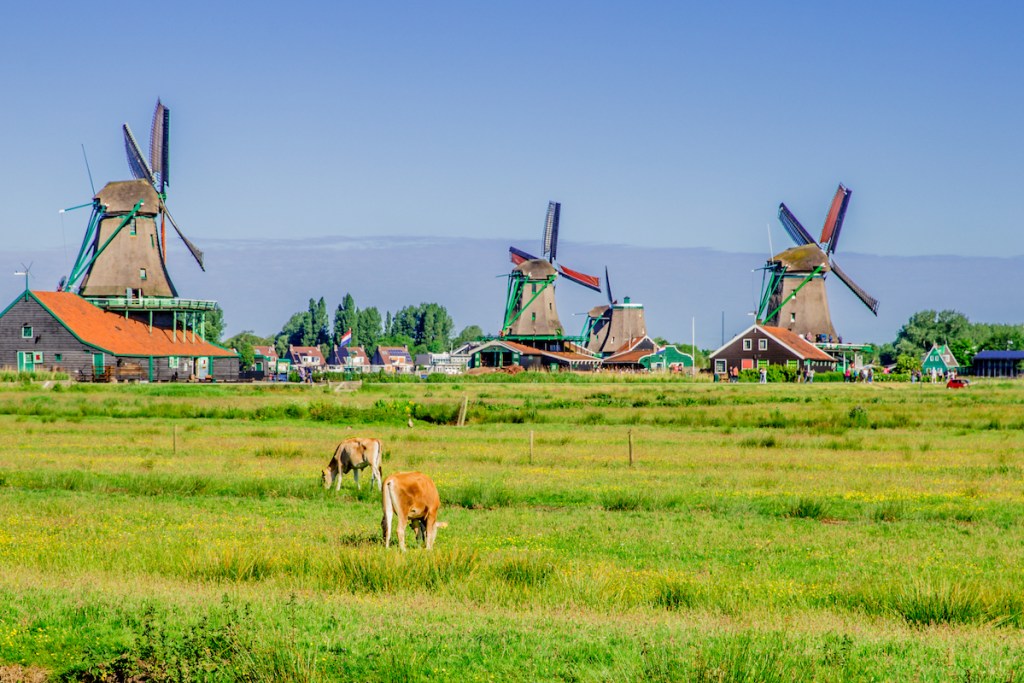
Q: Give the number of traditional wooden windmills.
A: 4